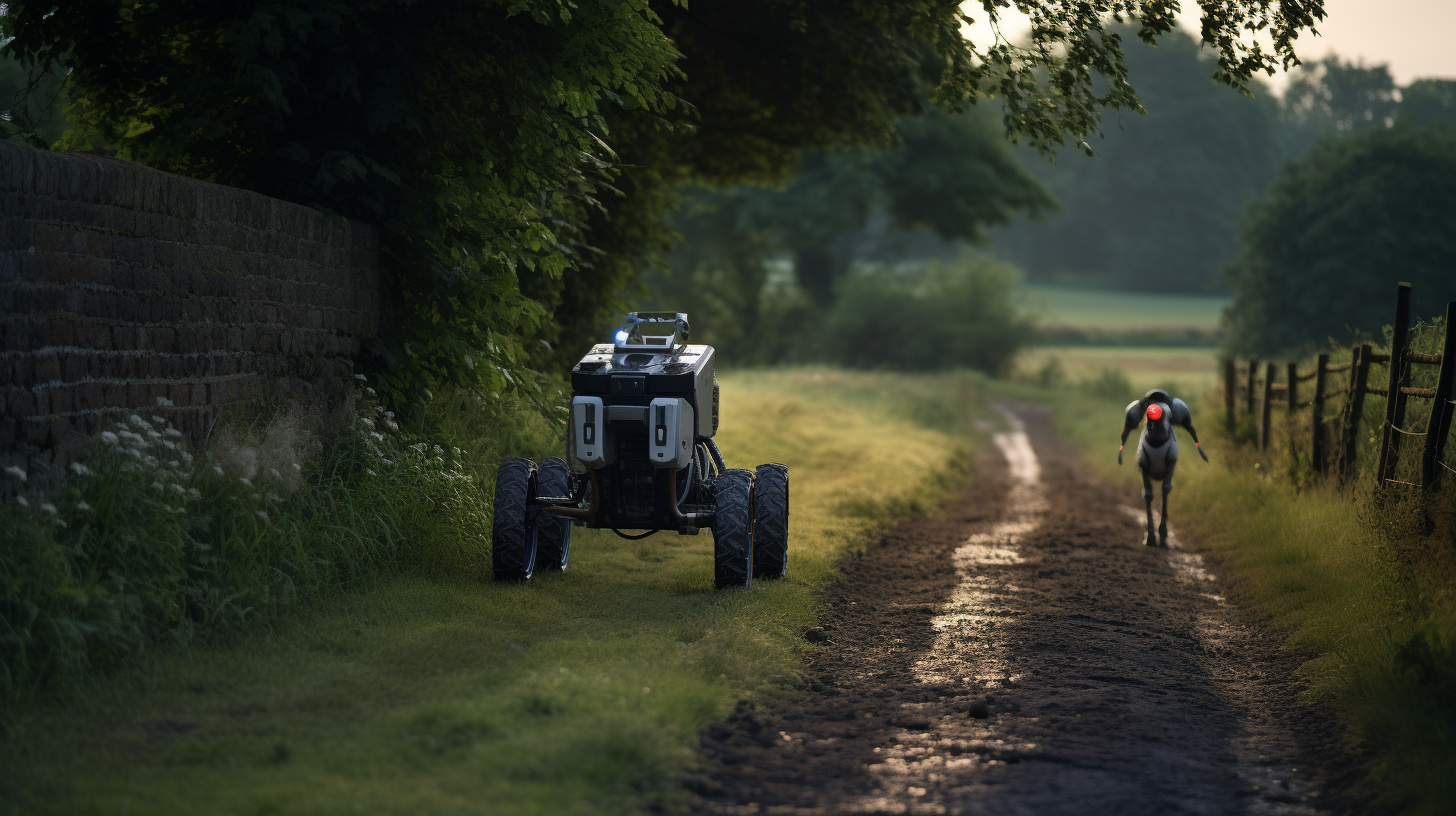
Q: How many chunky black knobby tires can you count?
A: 4